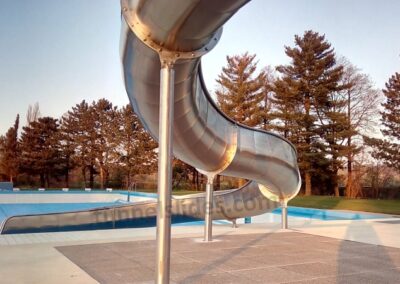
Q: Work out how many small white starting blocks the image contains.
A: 5